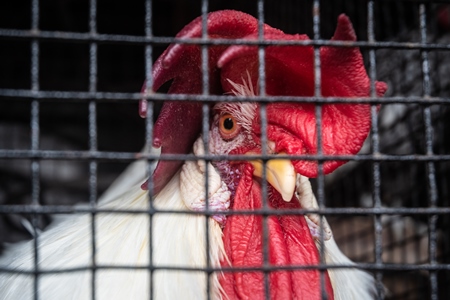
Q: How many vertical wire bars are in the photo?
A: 8